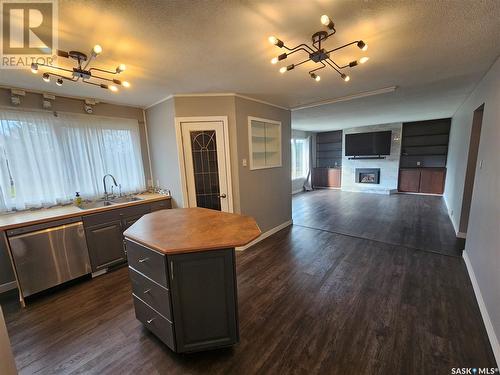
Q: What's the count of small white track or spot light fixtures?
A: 3